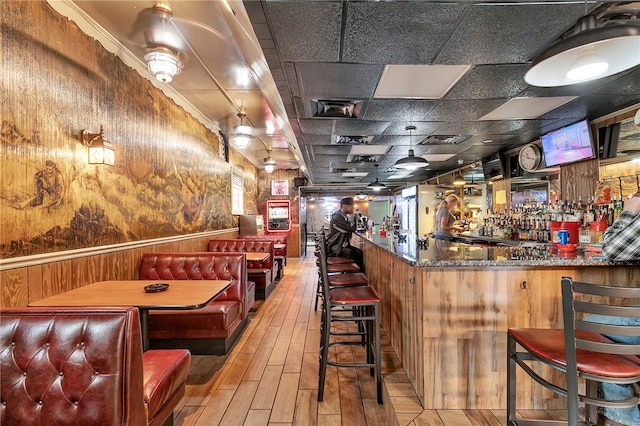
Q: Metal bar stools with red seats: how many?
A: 5